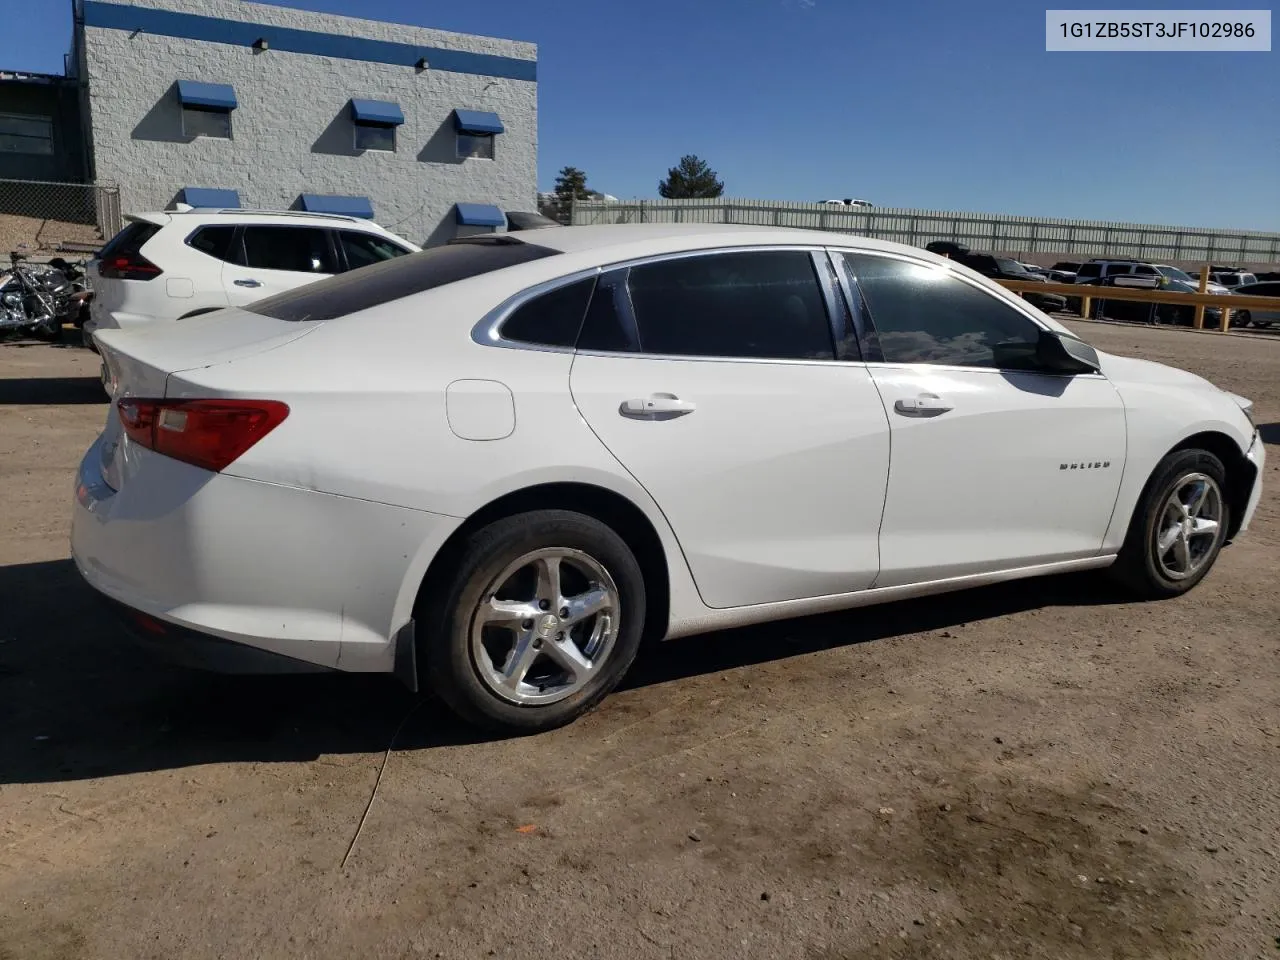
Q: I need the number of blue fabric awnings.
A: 6